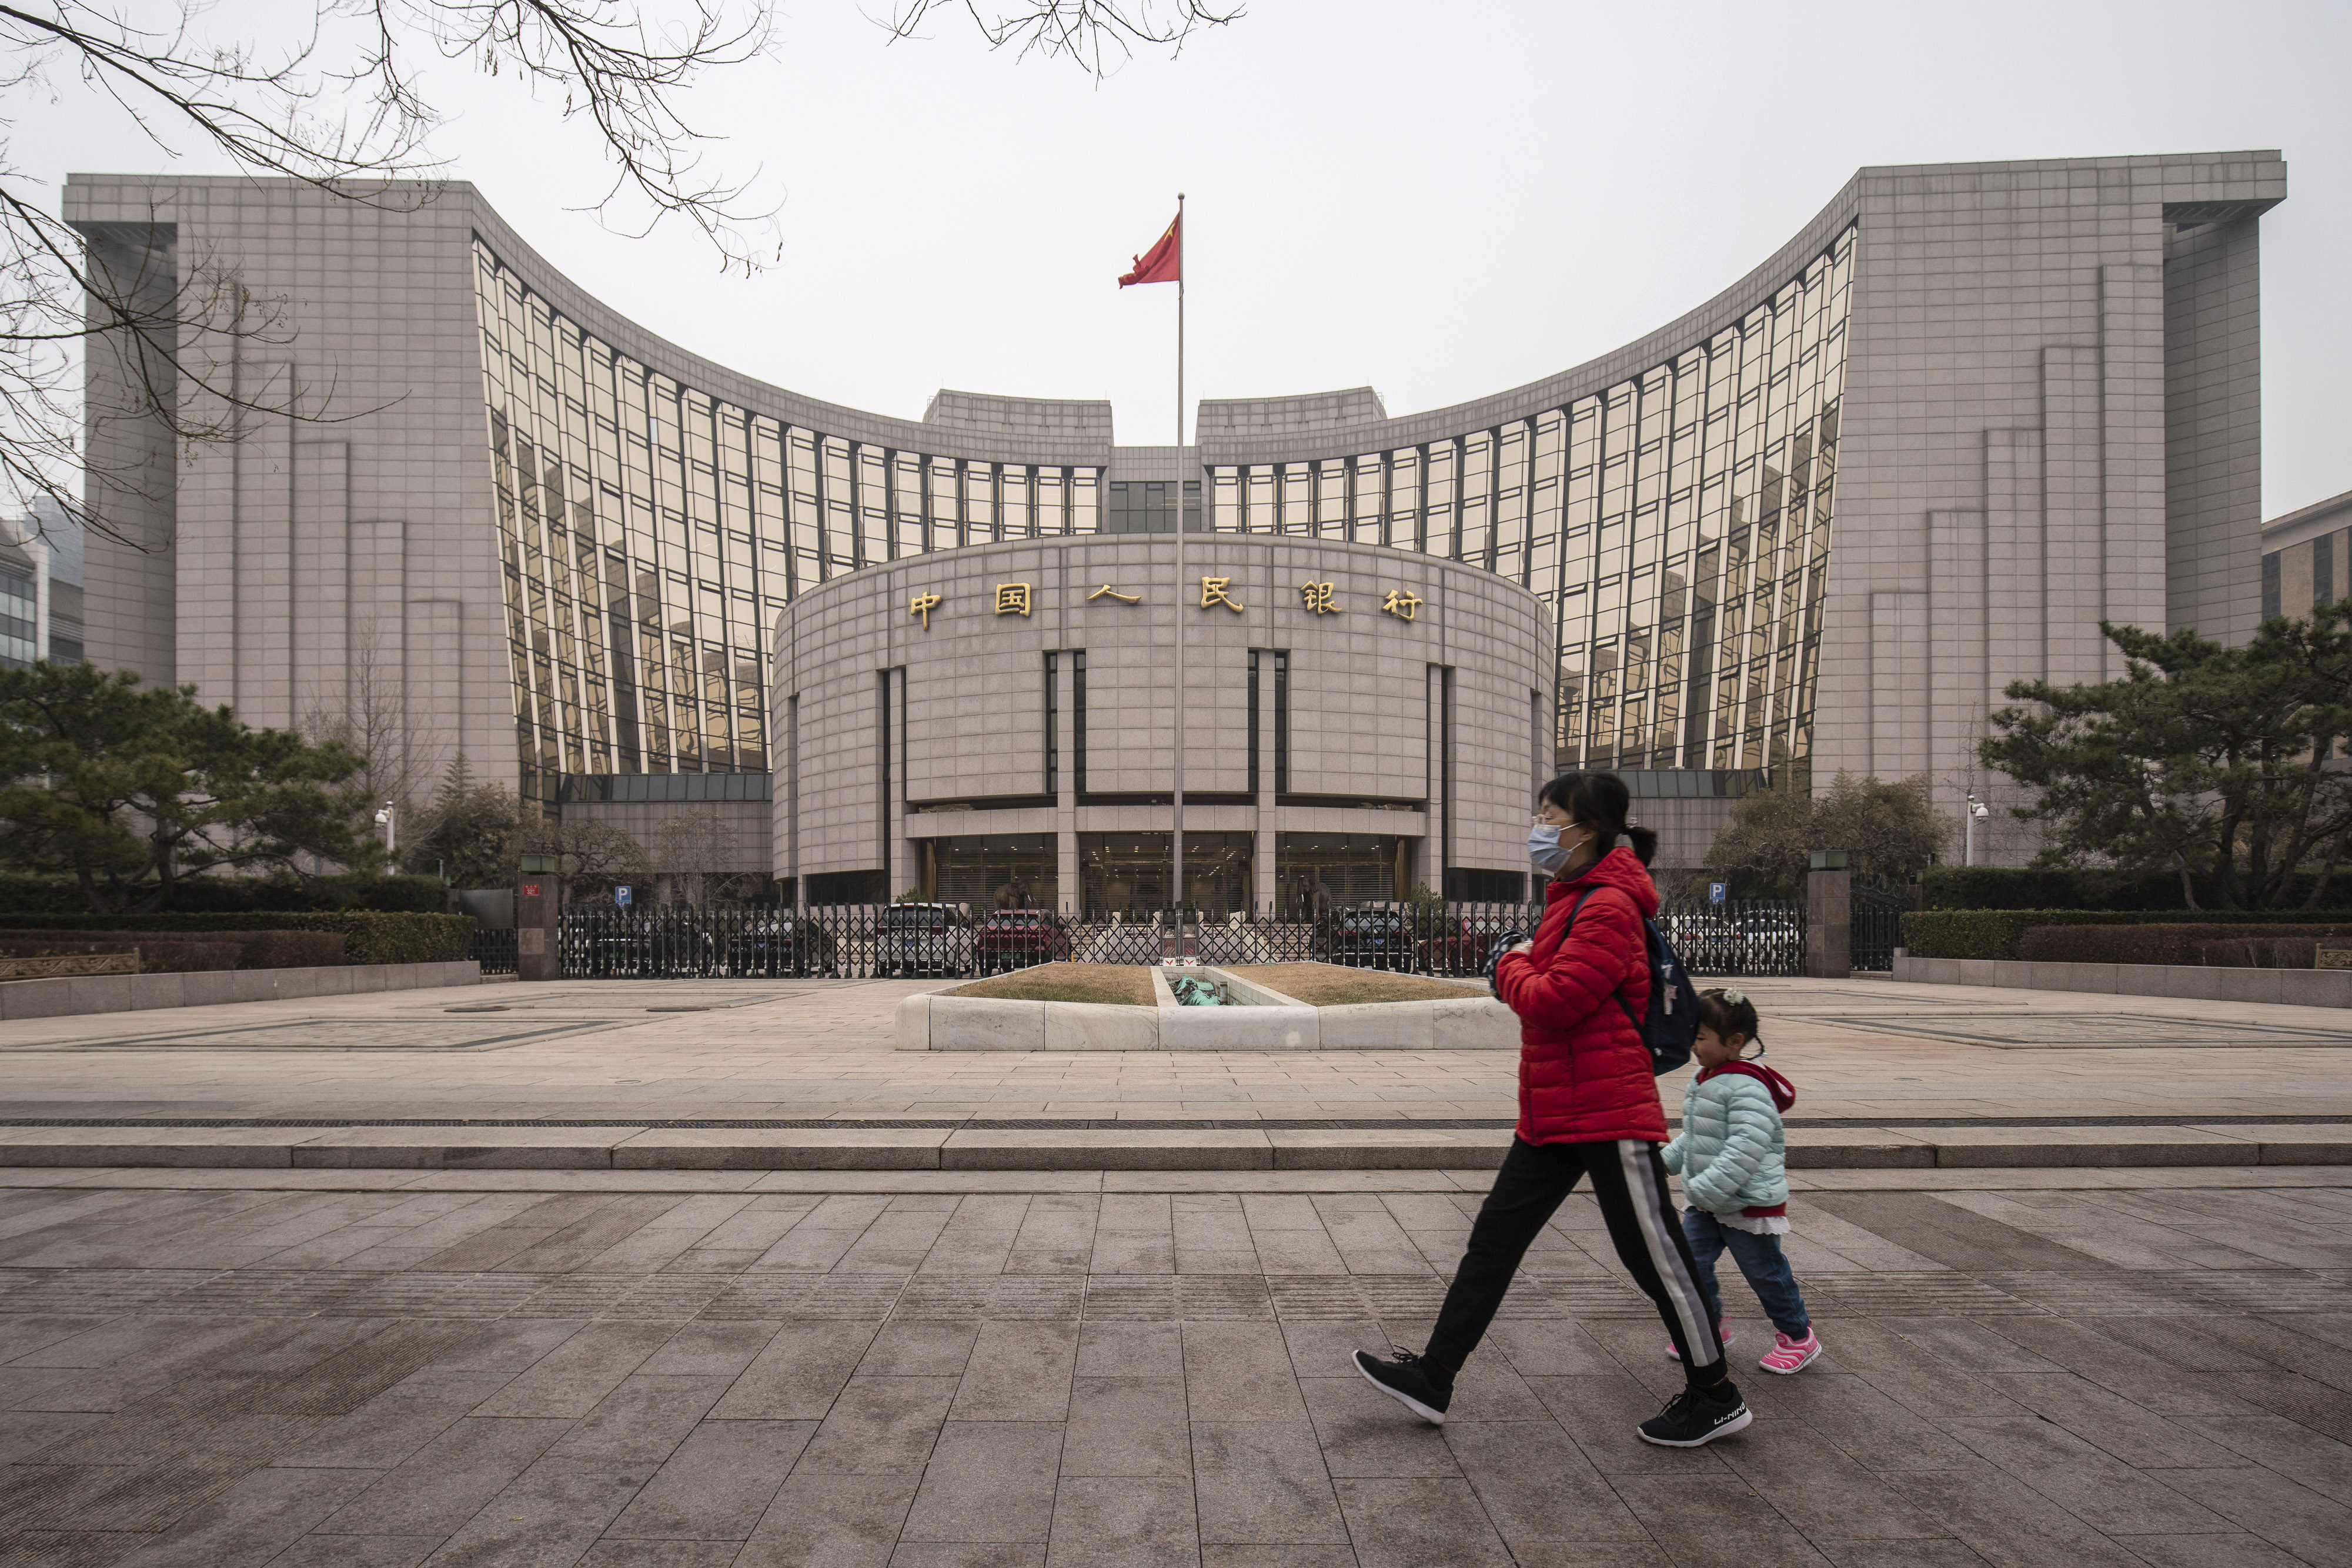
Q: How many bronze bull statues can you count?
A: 0